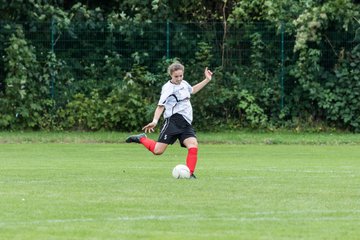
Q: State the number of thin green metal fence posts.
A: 3